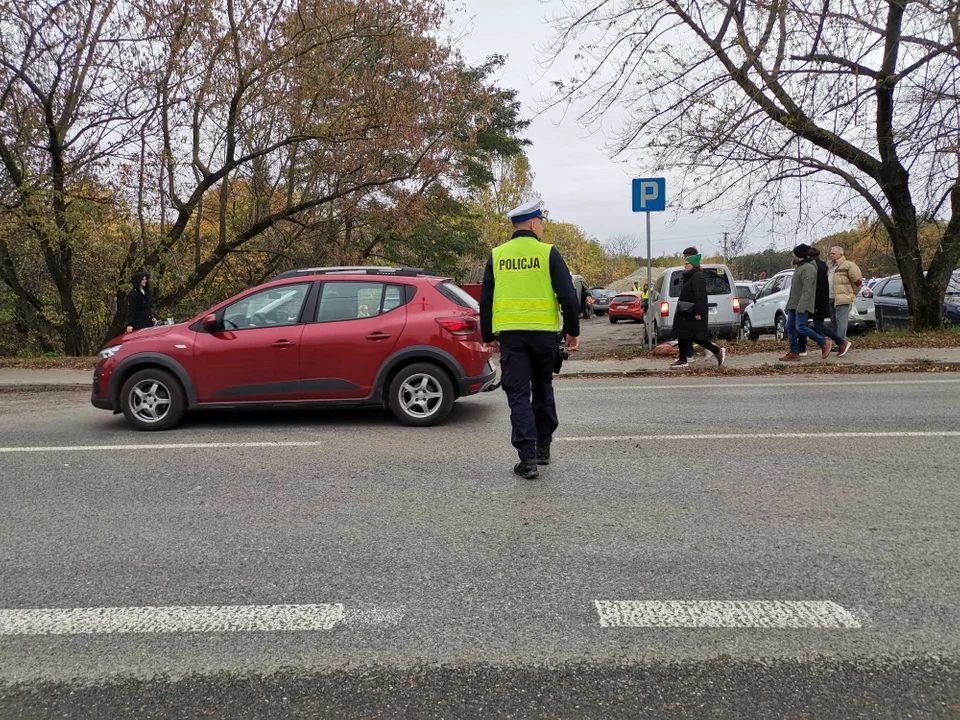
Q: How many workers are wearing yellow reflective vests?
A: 3